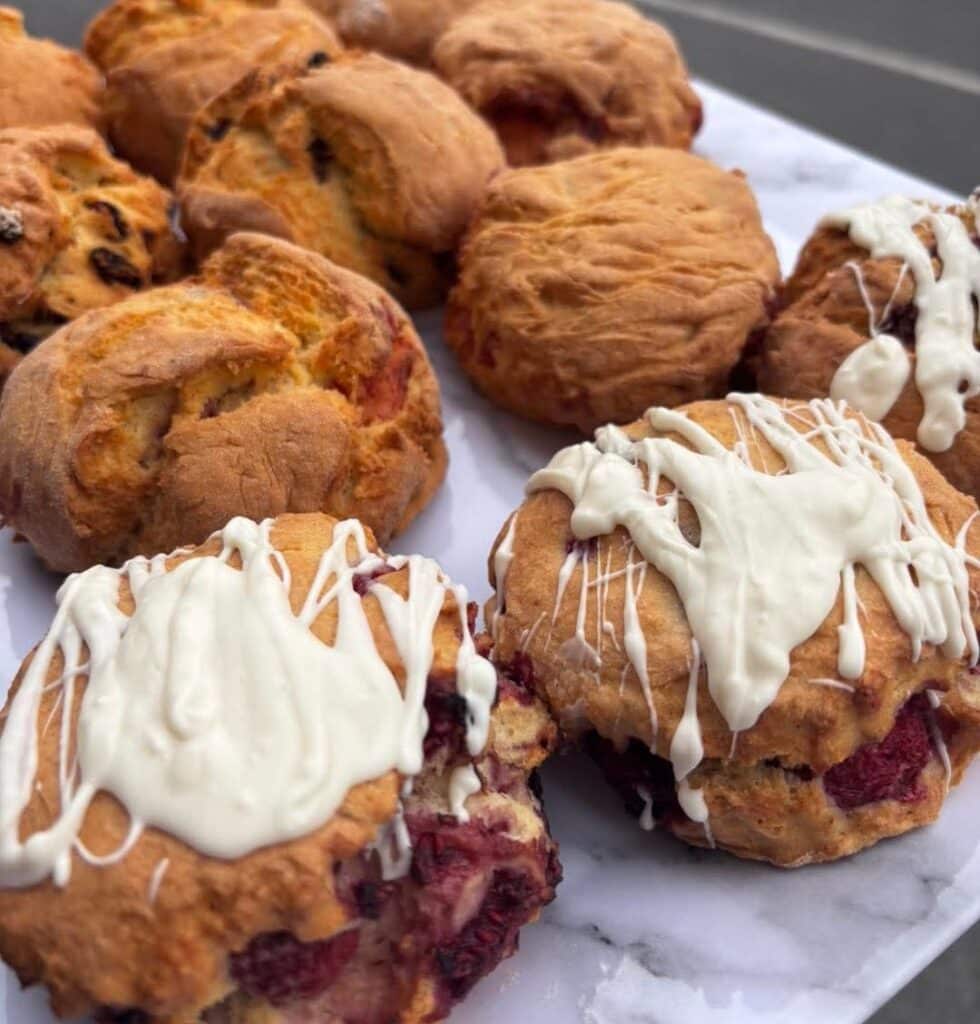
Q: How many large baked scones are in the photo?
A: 11